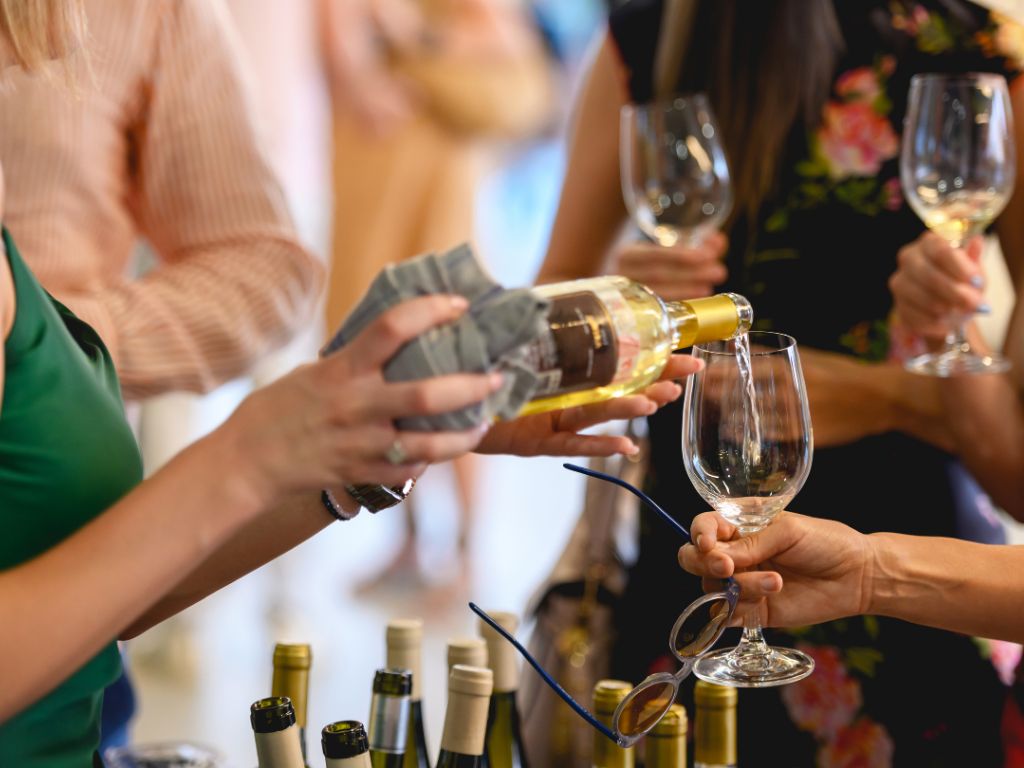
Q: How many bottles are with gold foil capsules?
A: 5